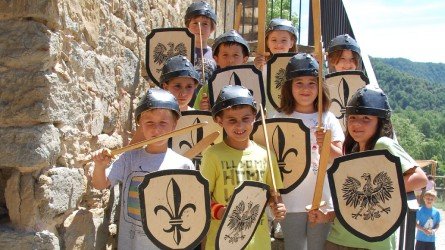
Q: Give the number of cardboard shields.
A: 9